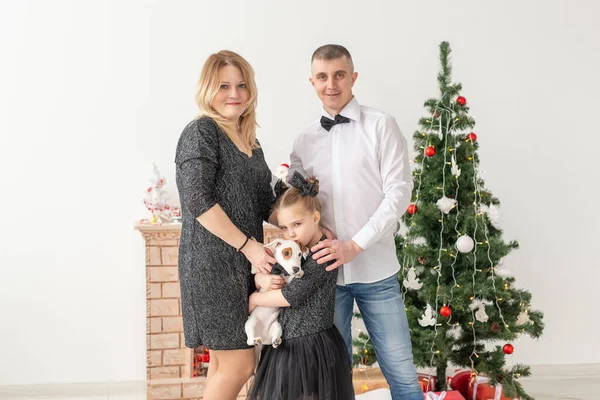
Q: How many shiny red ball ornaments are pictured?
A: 6